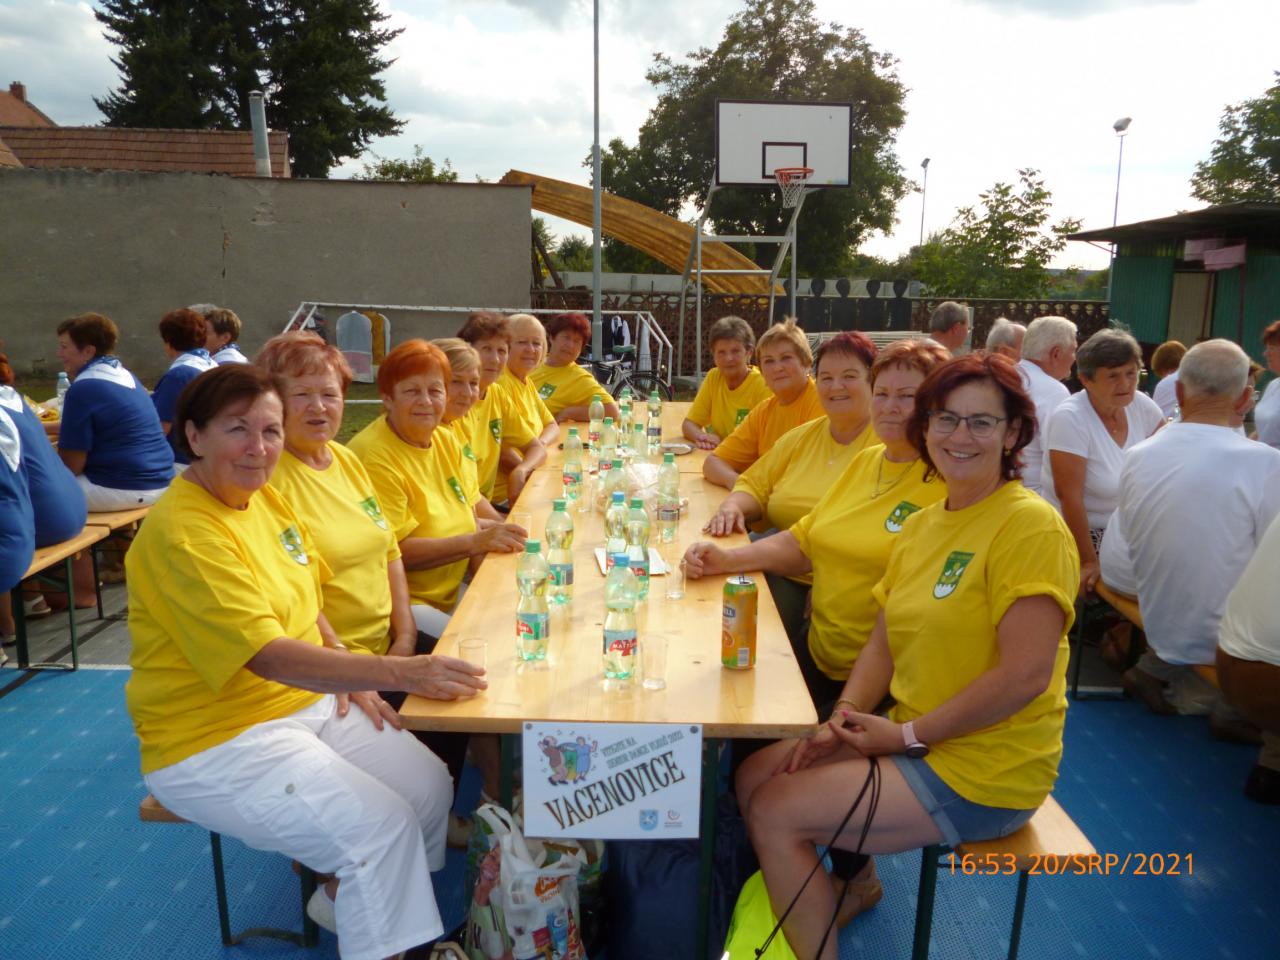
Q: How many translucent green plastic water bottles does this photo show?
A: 14